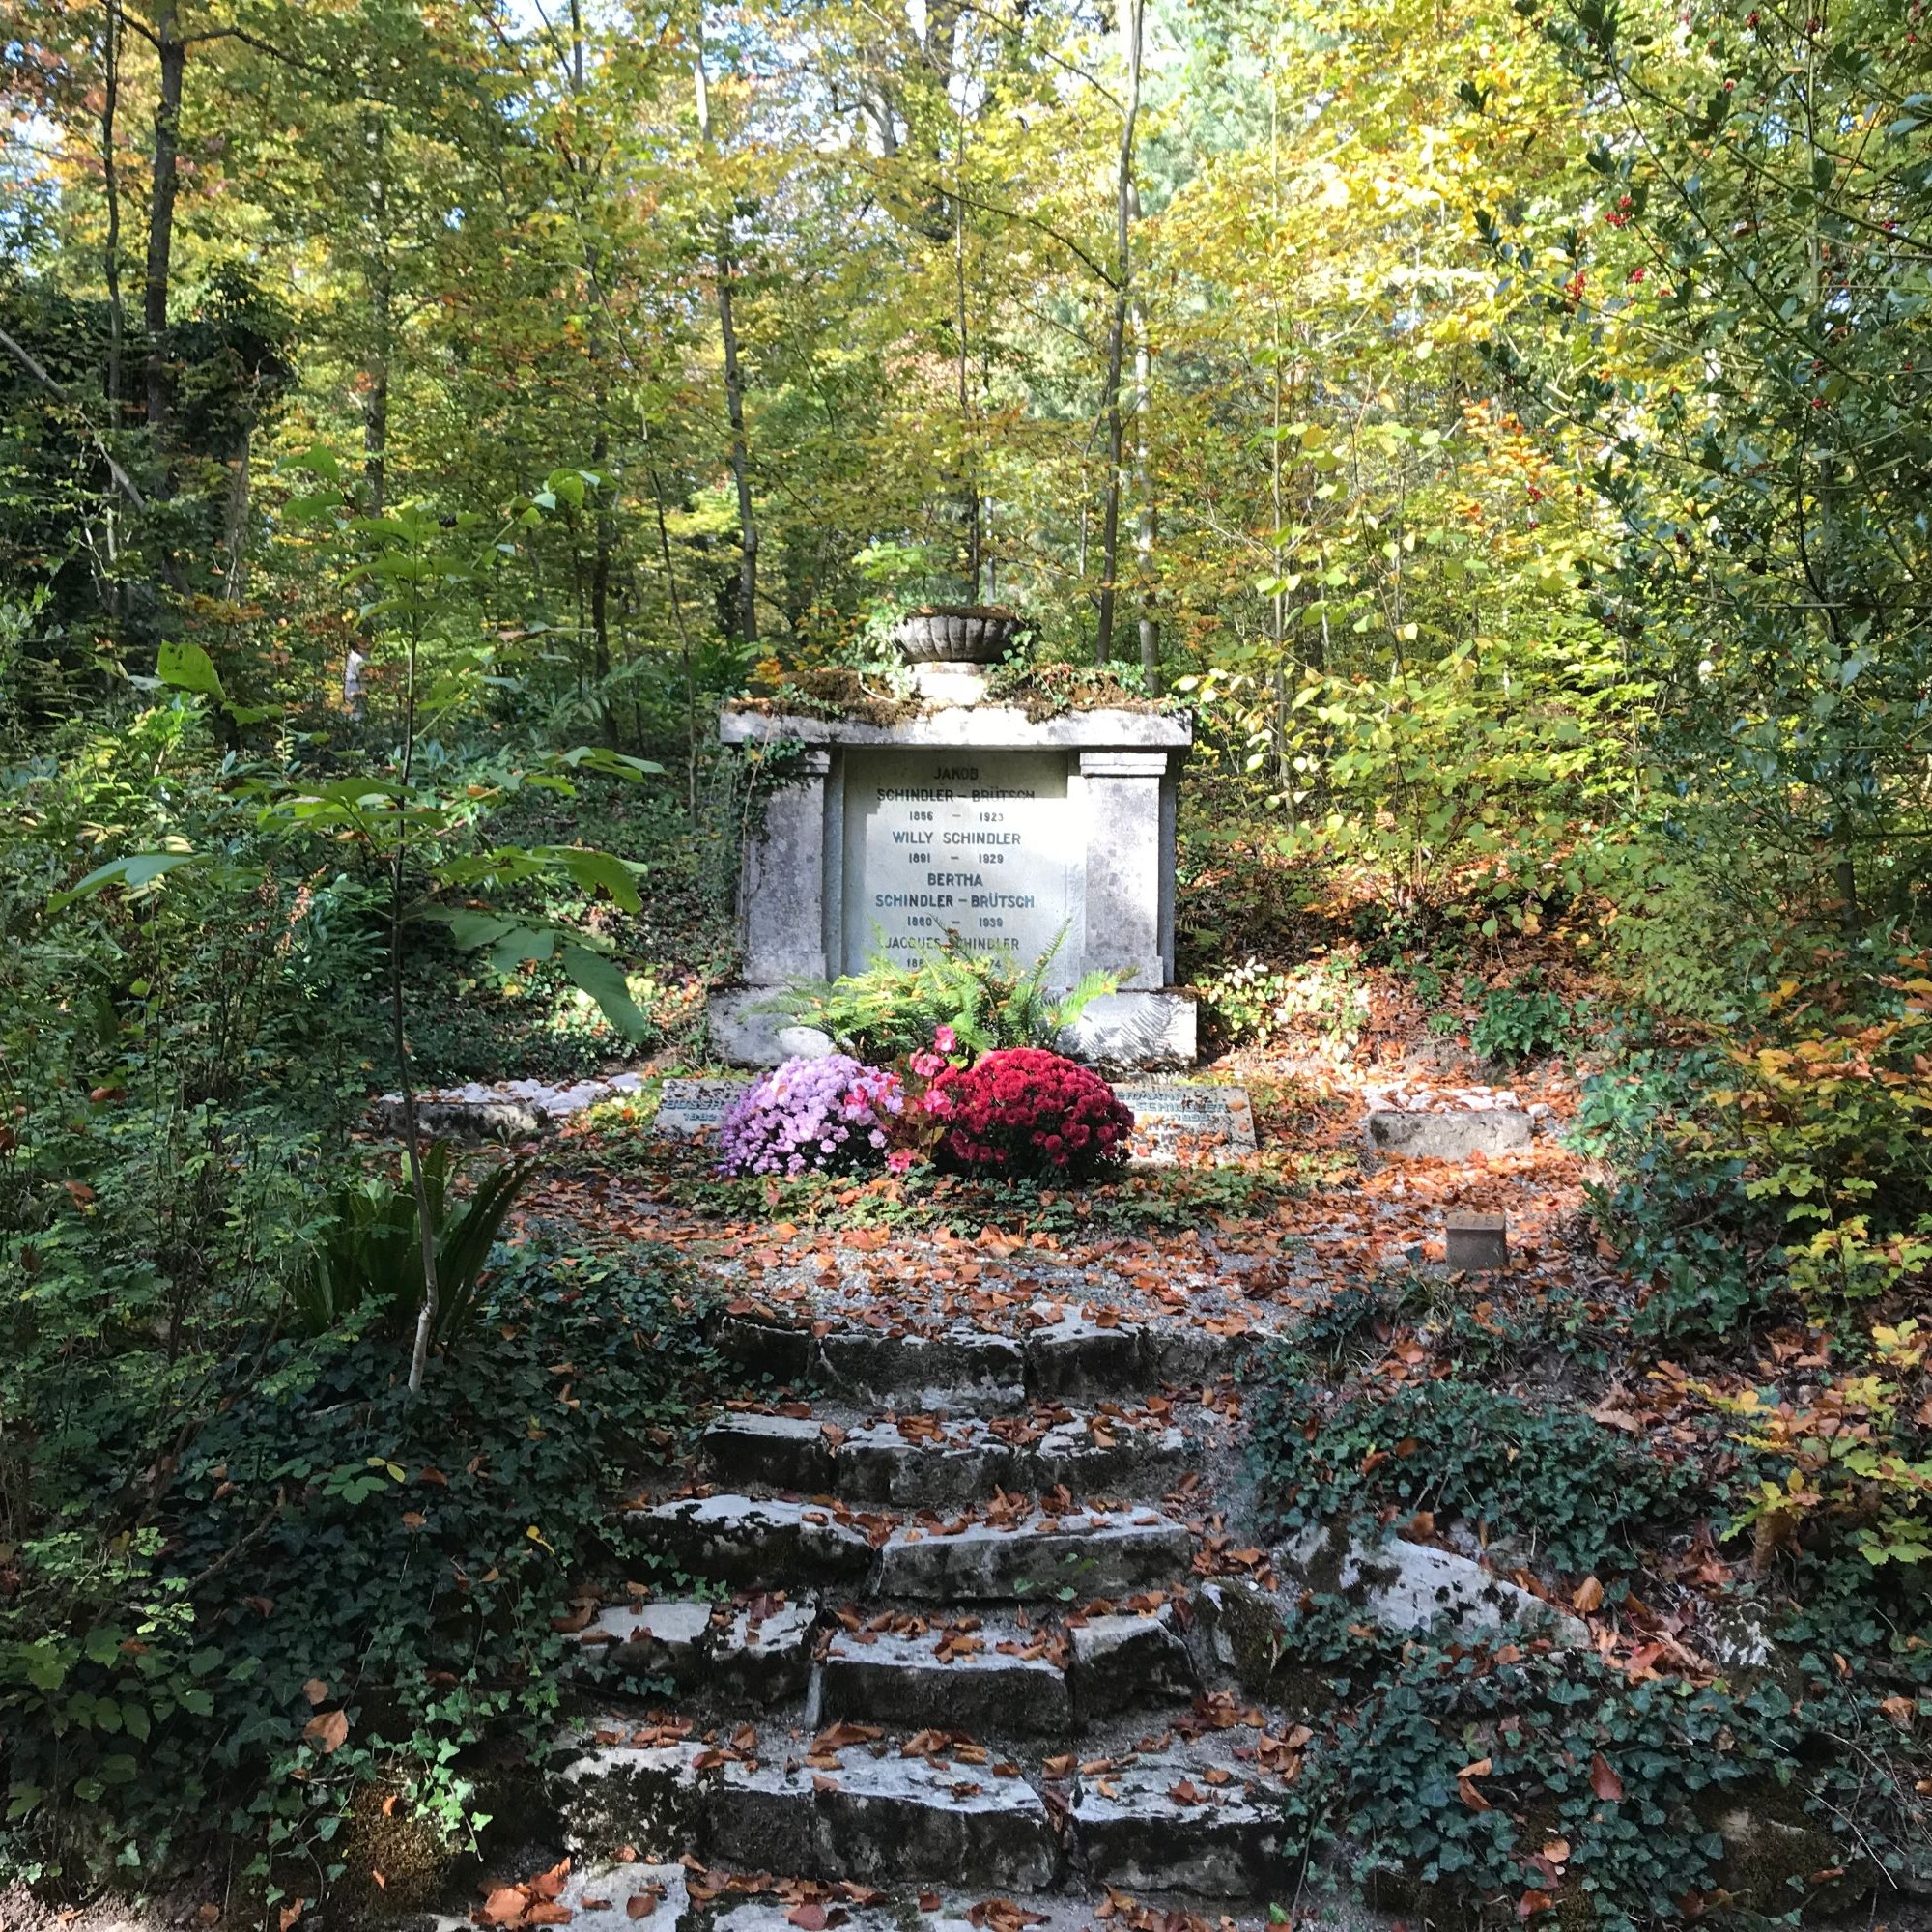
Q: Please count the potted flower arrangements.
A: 2